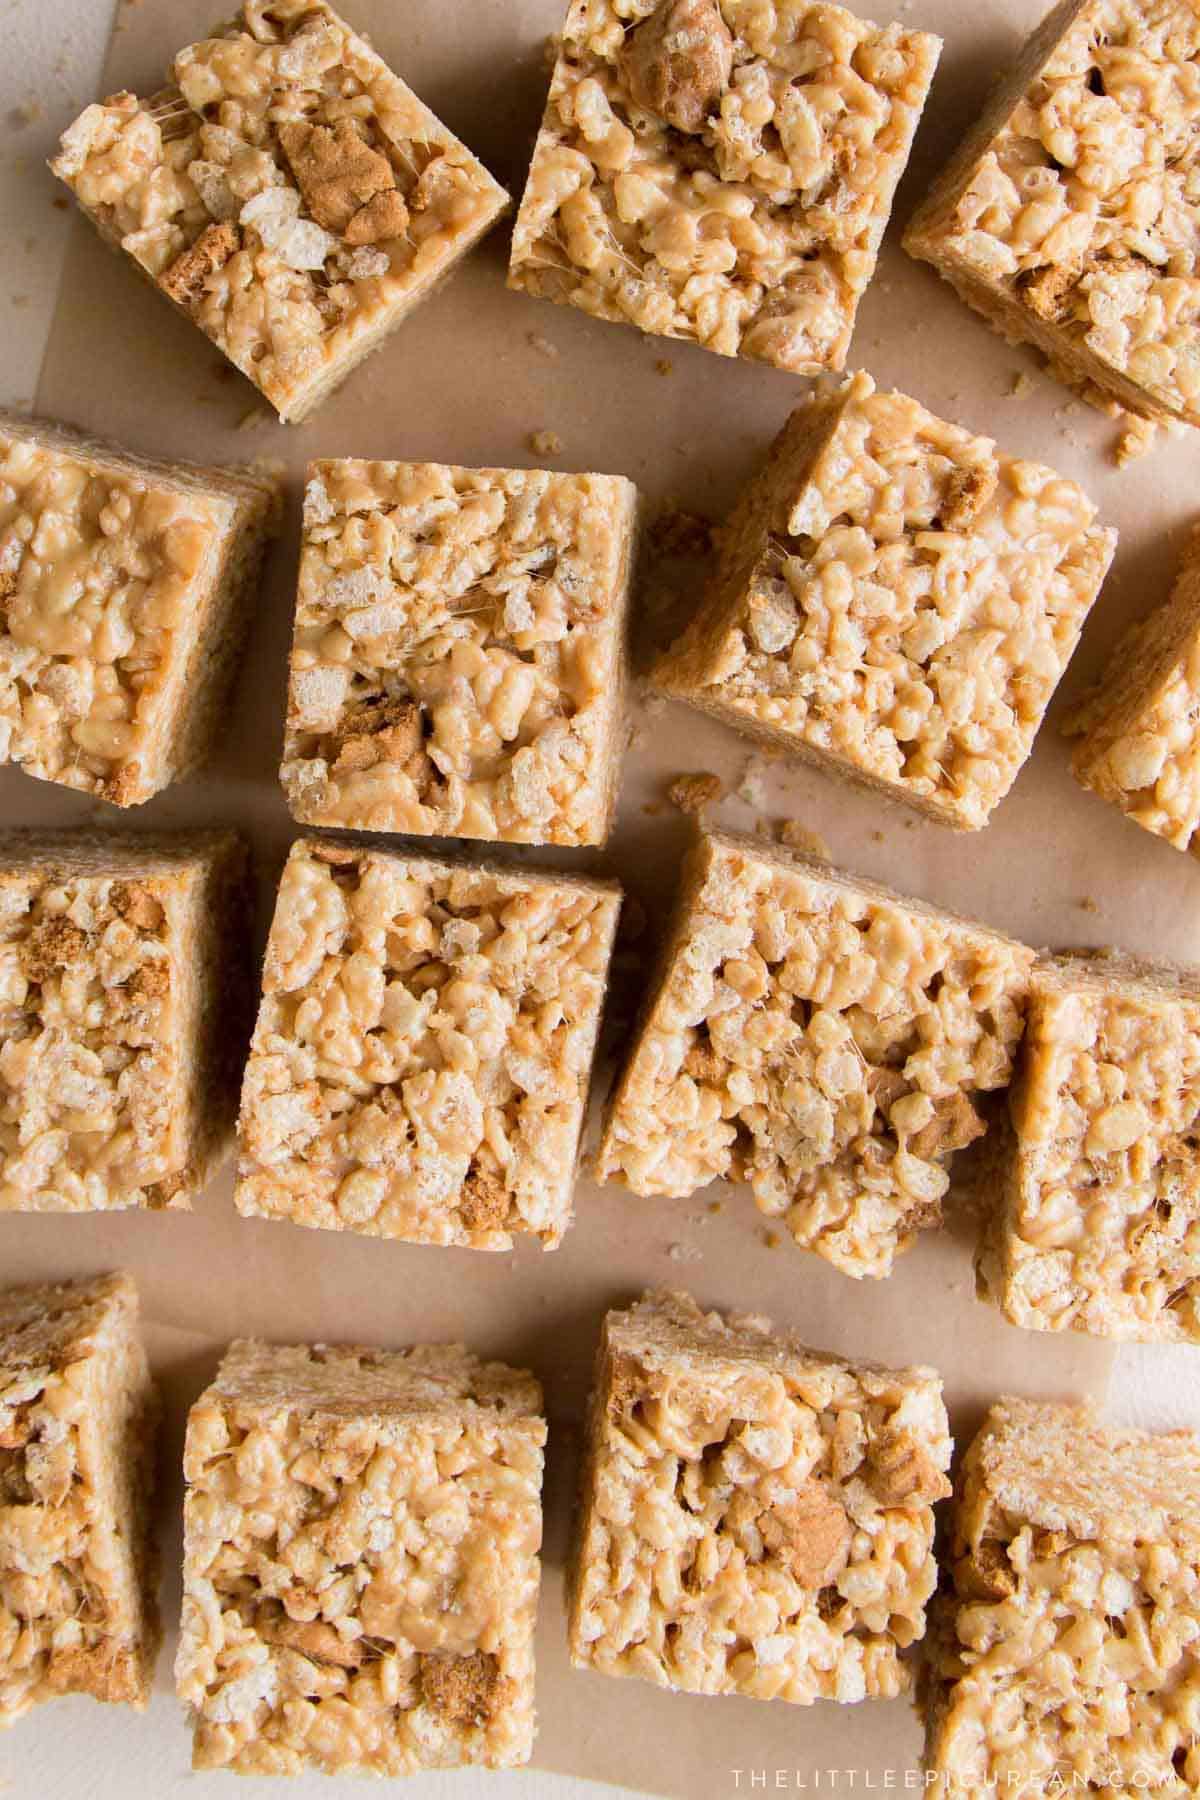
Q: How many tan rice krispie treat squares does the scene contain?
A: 15